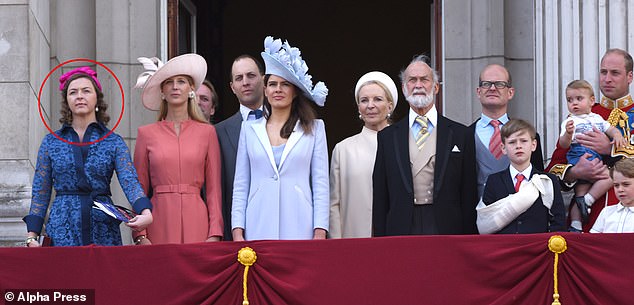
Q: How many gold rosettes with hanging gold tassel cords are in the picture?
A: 2